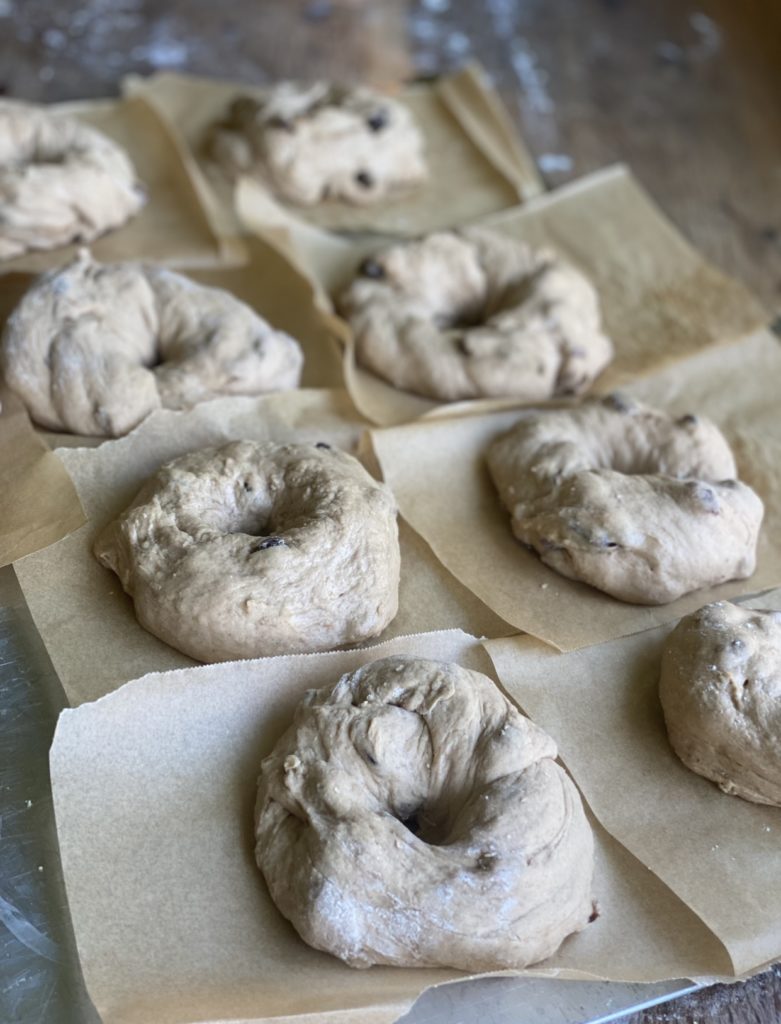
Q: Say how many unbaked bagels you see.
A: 8